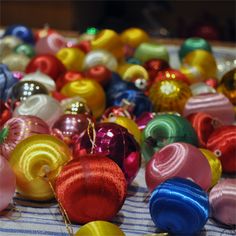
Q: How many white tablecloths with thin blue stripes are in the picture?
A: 1